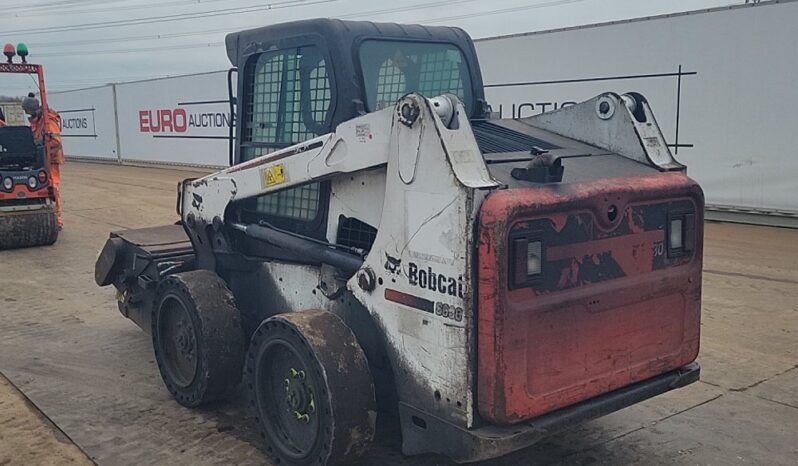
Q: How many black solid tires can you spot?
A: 2